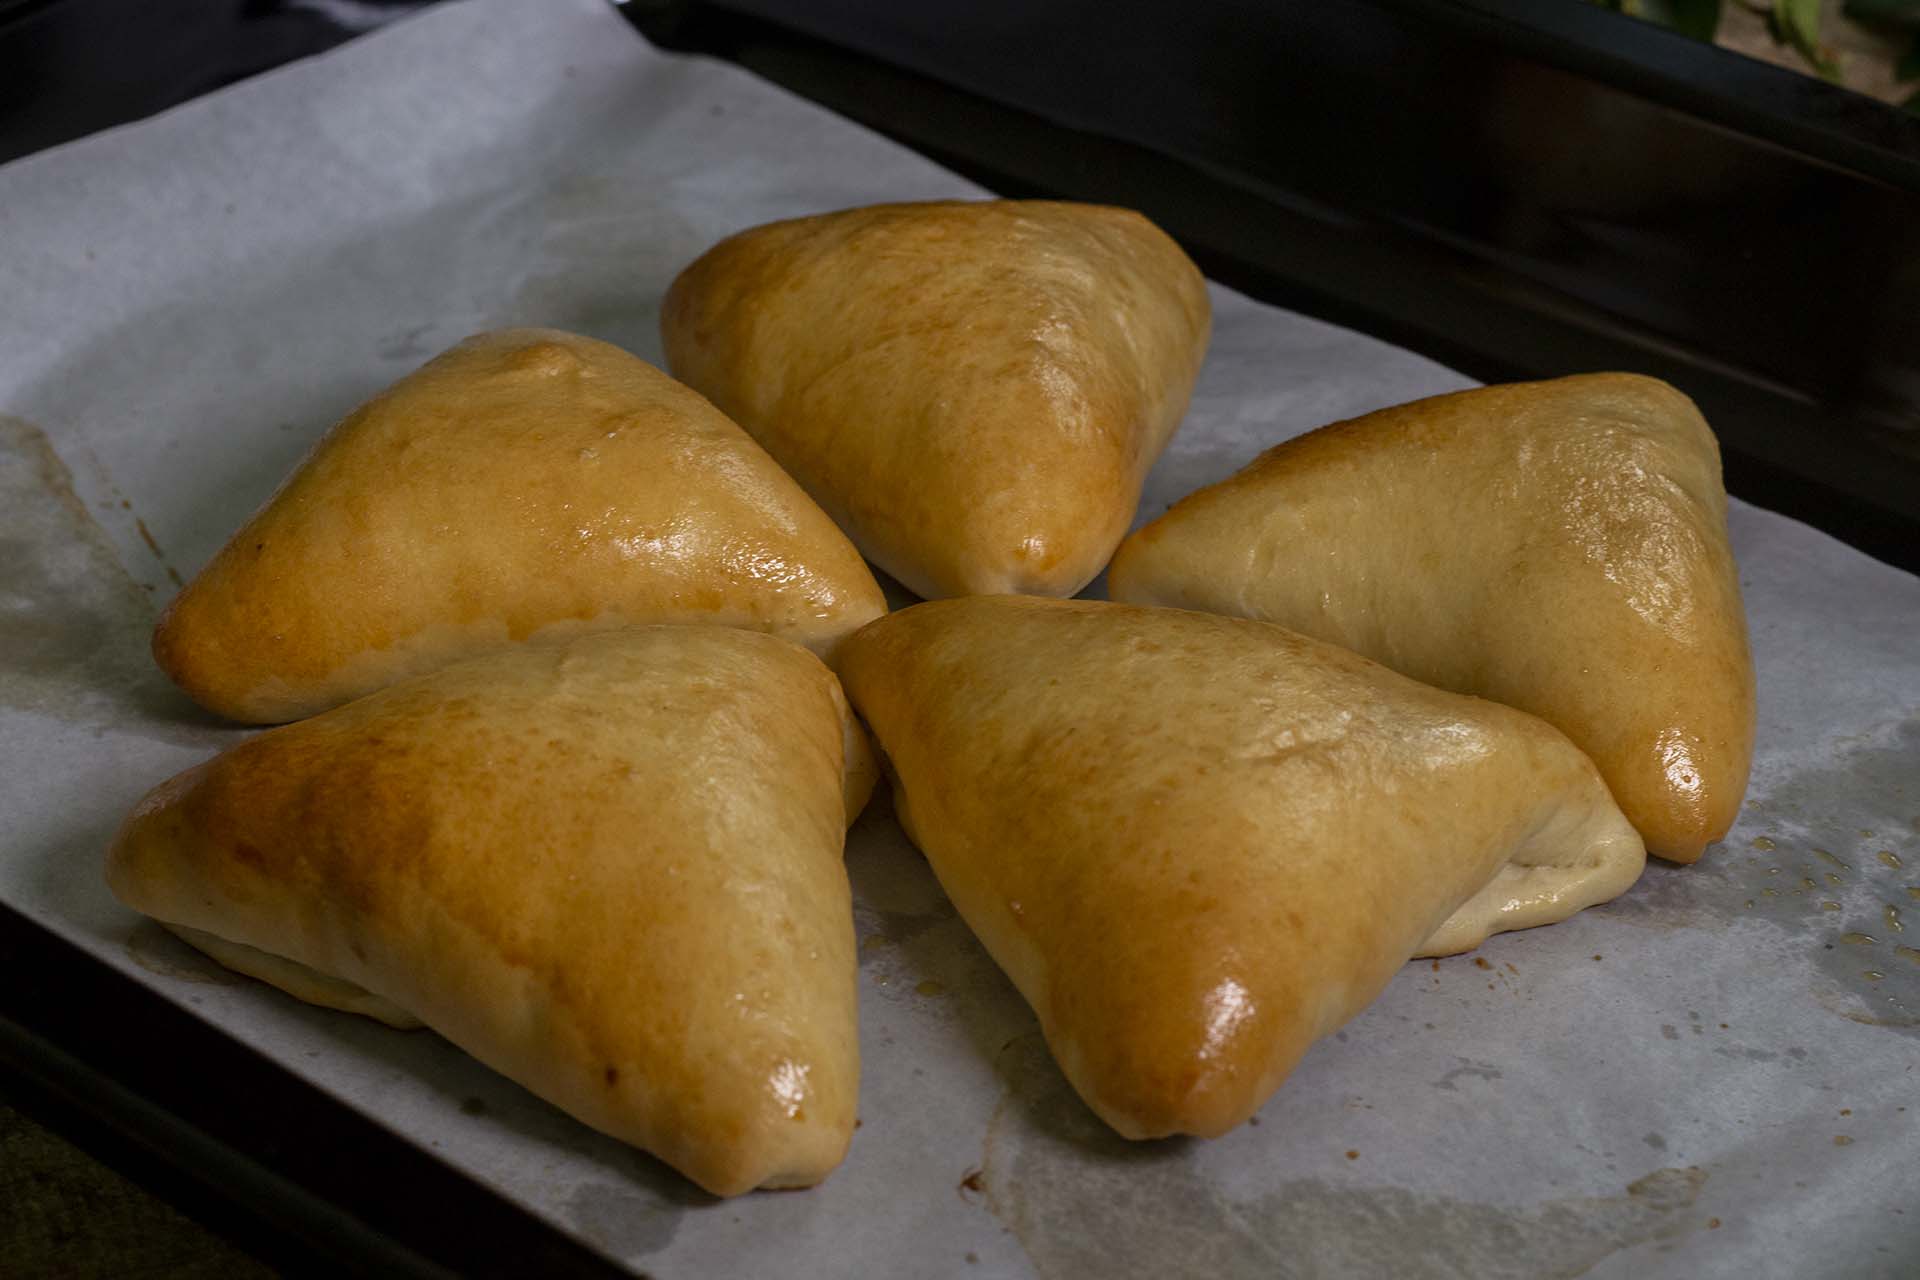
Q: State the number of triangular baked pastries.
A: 5